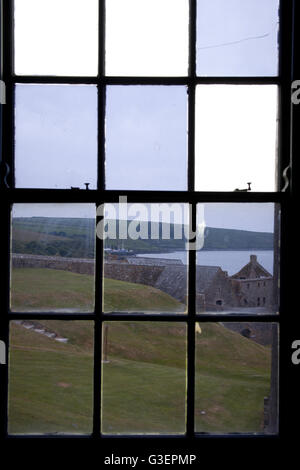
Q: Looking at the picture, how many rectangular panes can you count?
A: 12